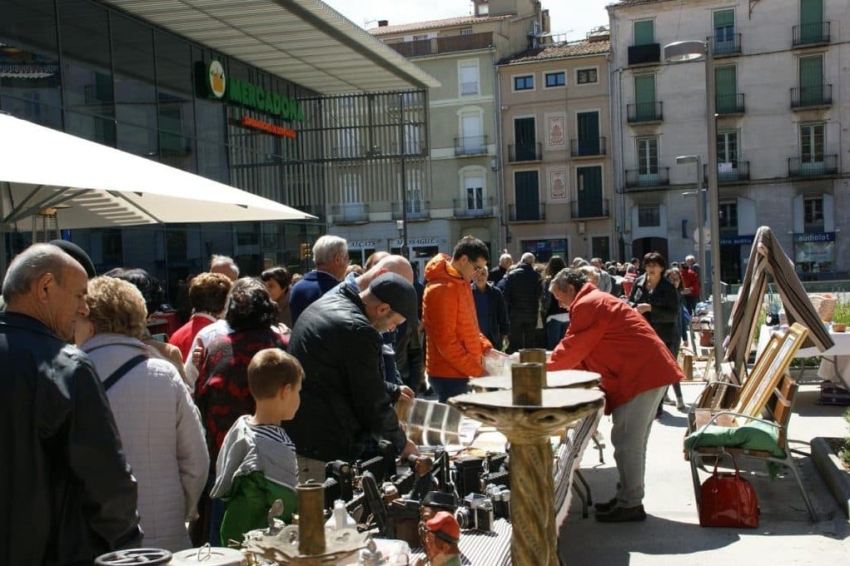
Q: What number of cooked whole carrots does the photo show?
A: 0